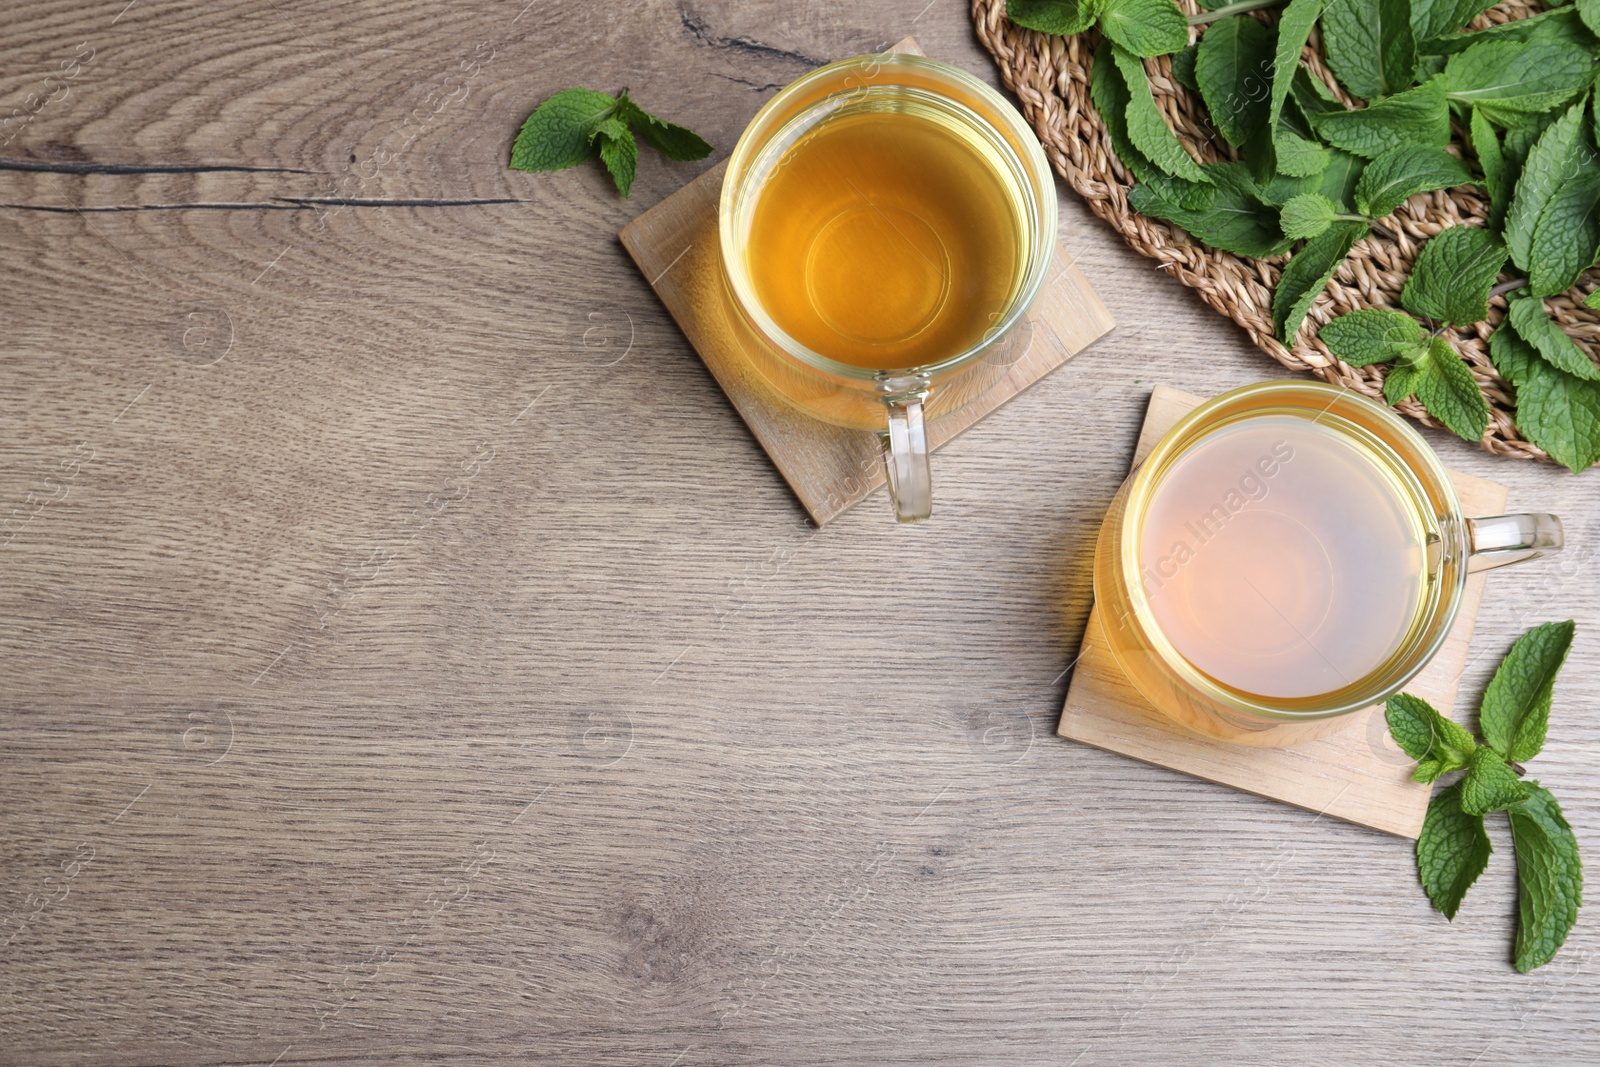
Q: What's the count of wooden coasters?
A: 2